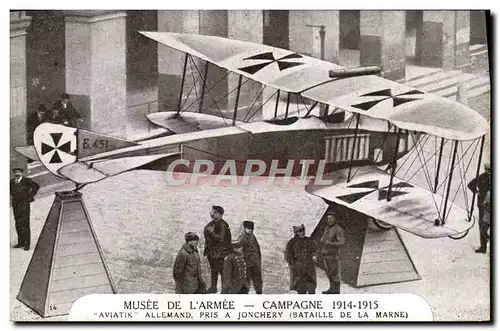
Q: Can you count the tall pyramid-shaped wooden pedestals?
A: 2